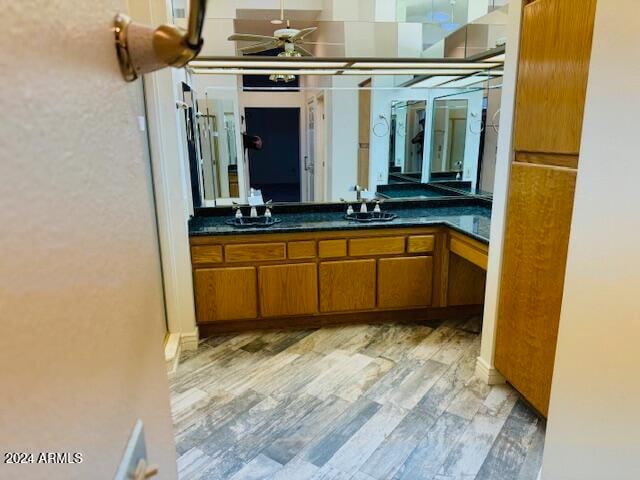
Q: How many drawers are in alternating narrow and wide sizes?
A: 6